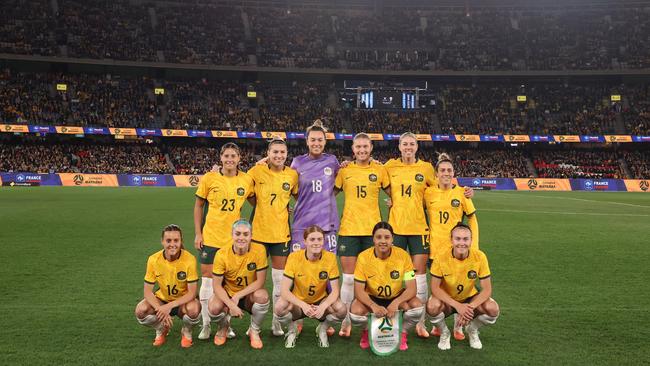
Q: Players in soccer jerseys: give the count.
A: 11